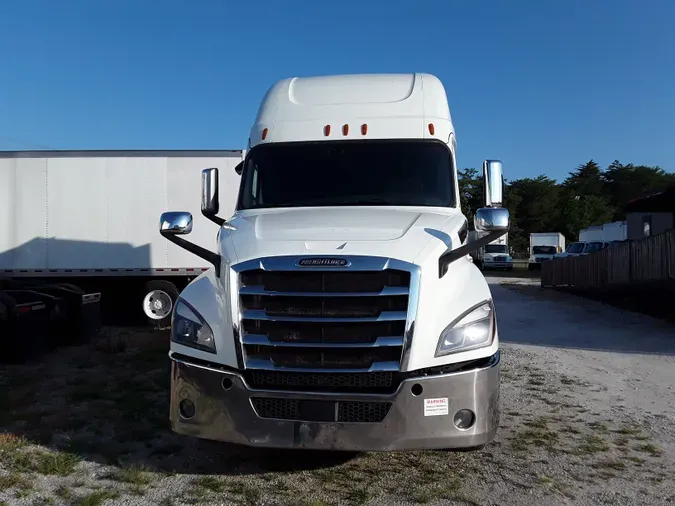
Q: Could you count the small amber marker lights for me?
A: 5